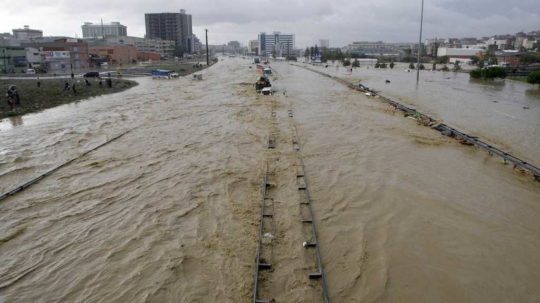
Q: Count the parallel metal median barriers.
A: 2